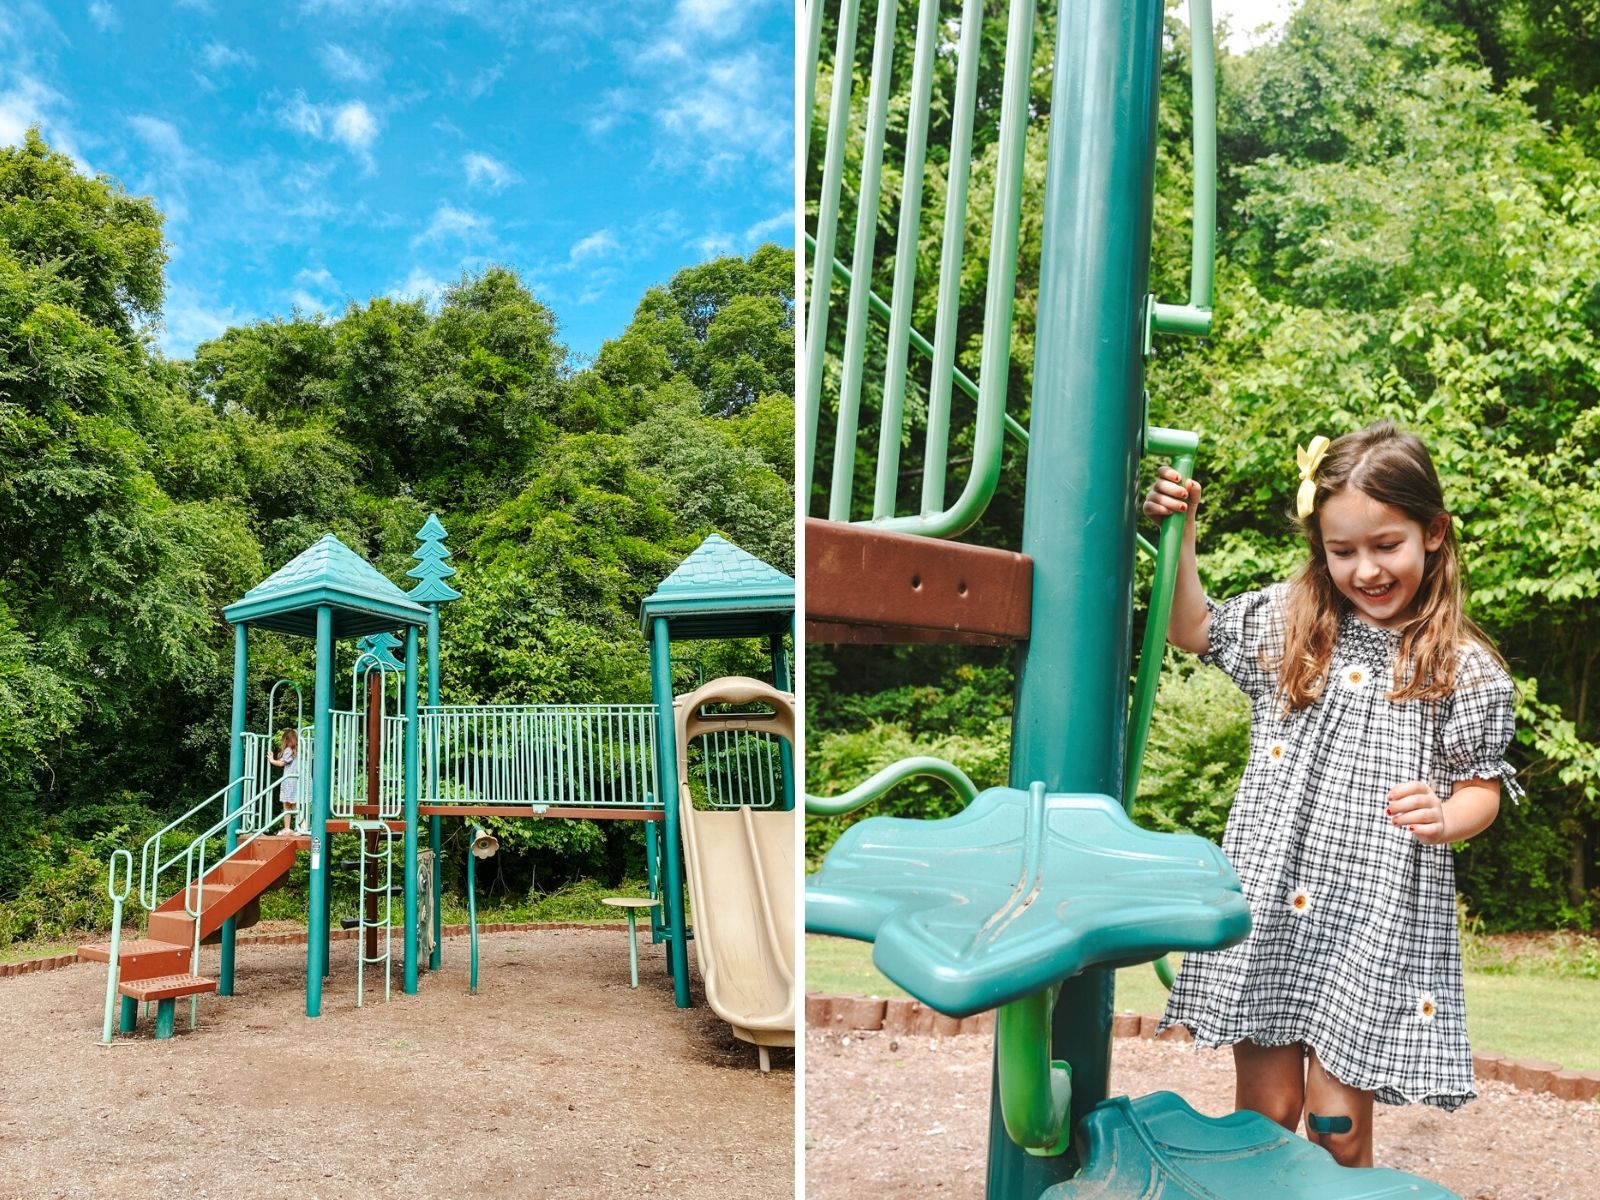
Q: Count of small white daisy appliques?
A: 4